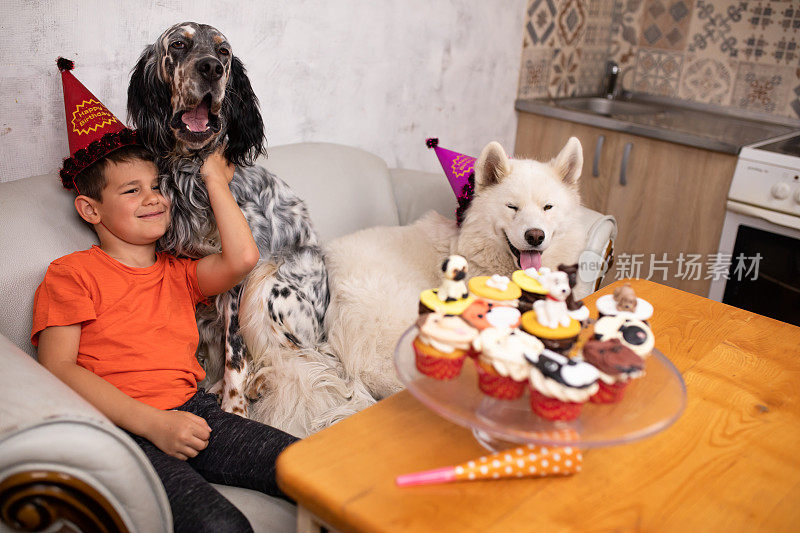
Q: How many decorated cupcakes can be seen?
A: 12